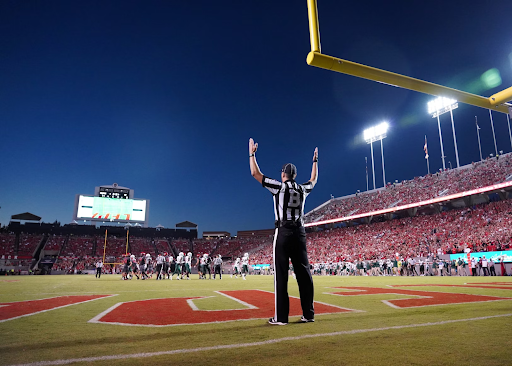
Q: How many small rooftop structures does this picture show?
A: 2